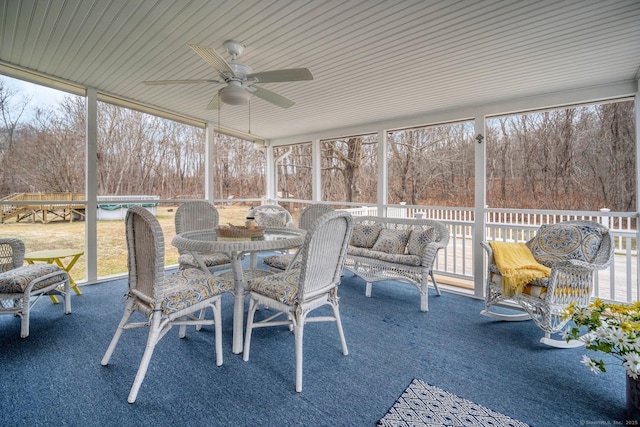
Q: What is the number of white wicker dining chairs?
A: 4